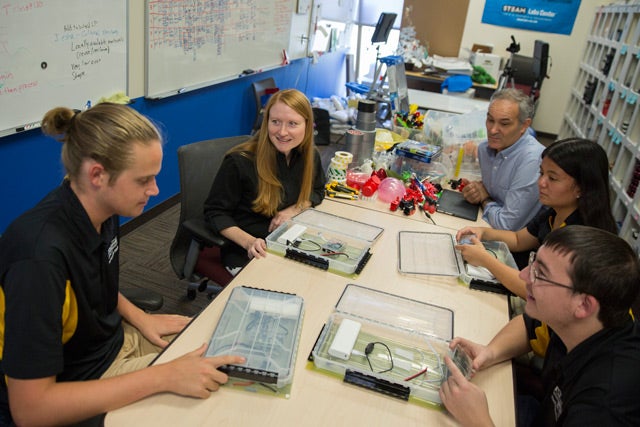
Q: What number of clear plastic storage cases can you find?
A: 4